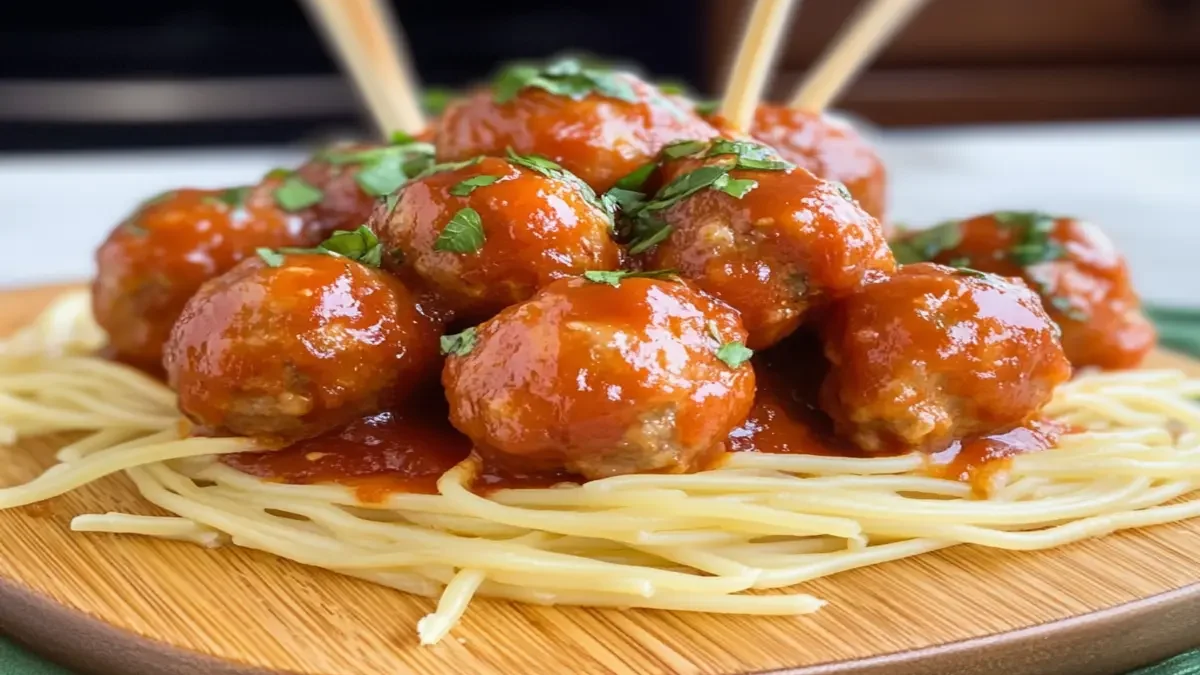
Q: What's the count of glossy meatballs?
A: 10